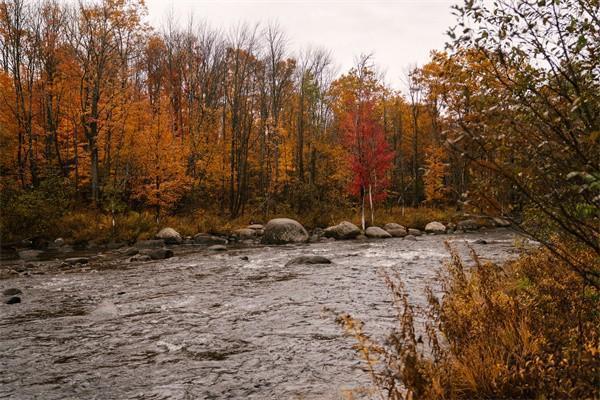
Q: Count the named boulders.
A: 0